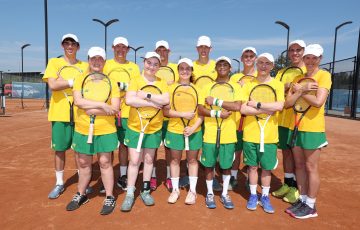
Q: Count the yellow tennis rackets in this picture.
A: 0